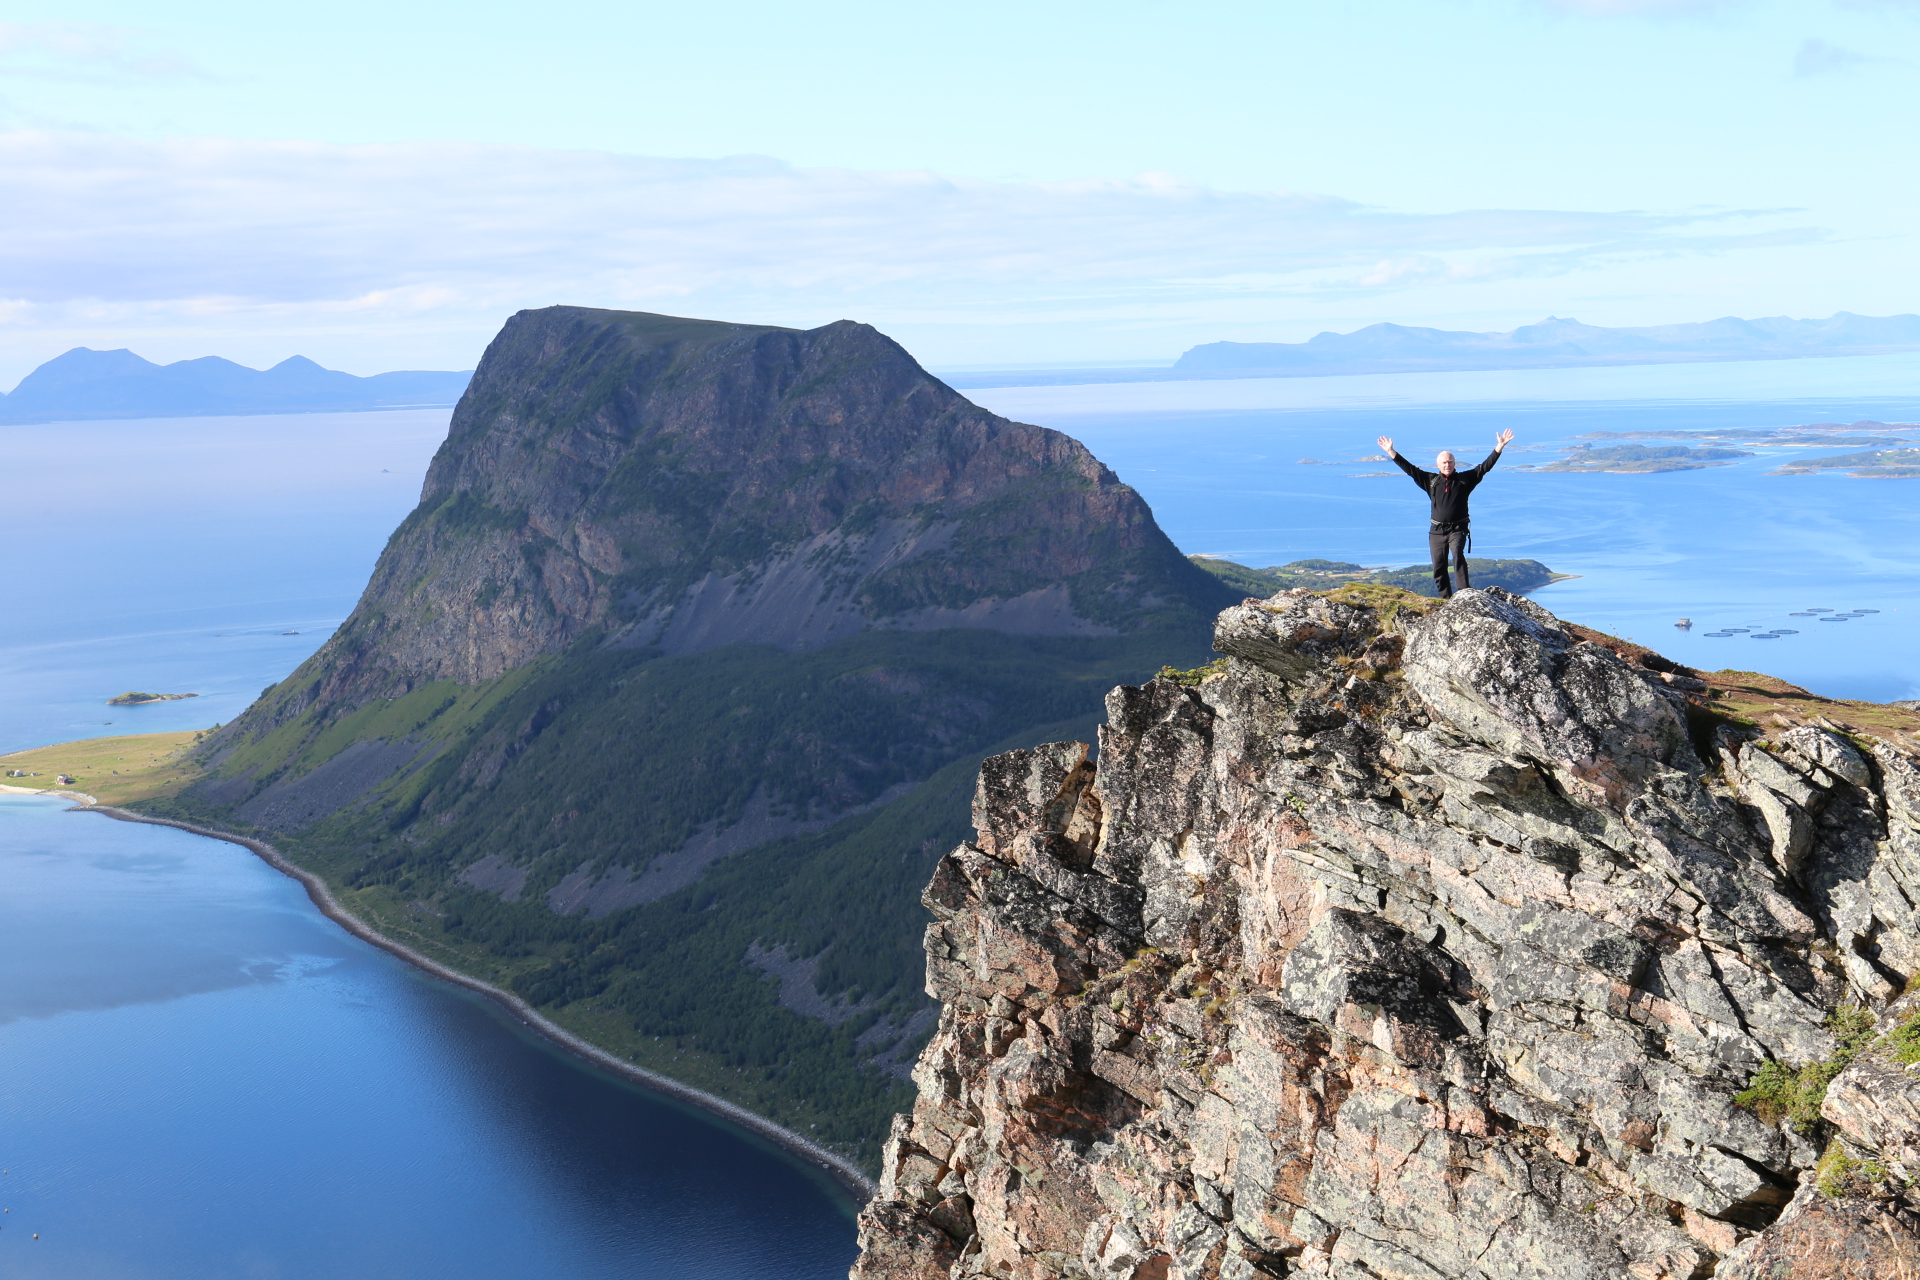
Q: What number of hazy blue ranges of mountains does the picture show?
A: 2